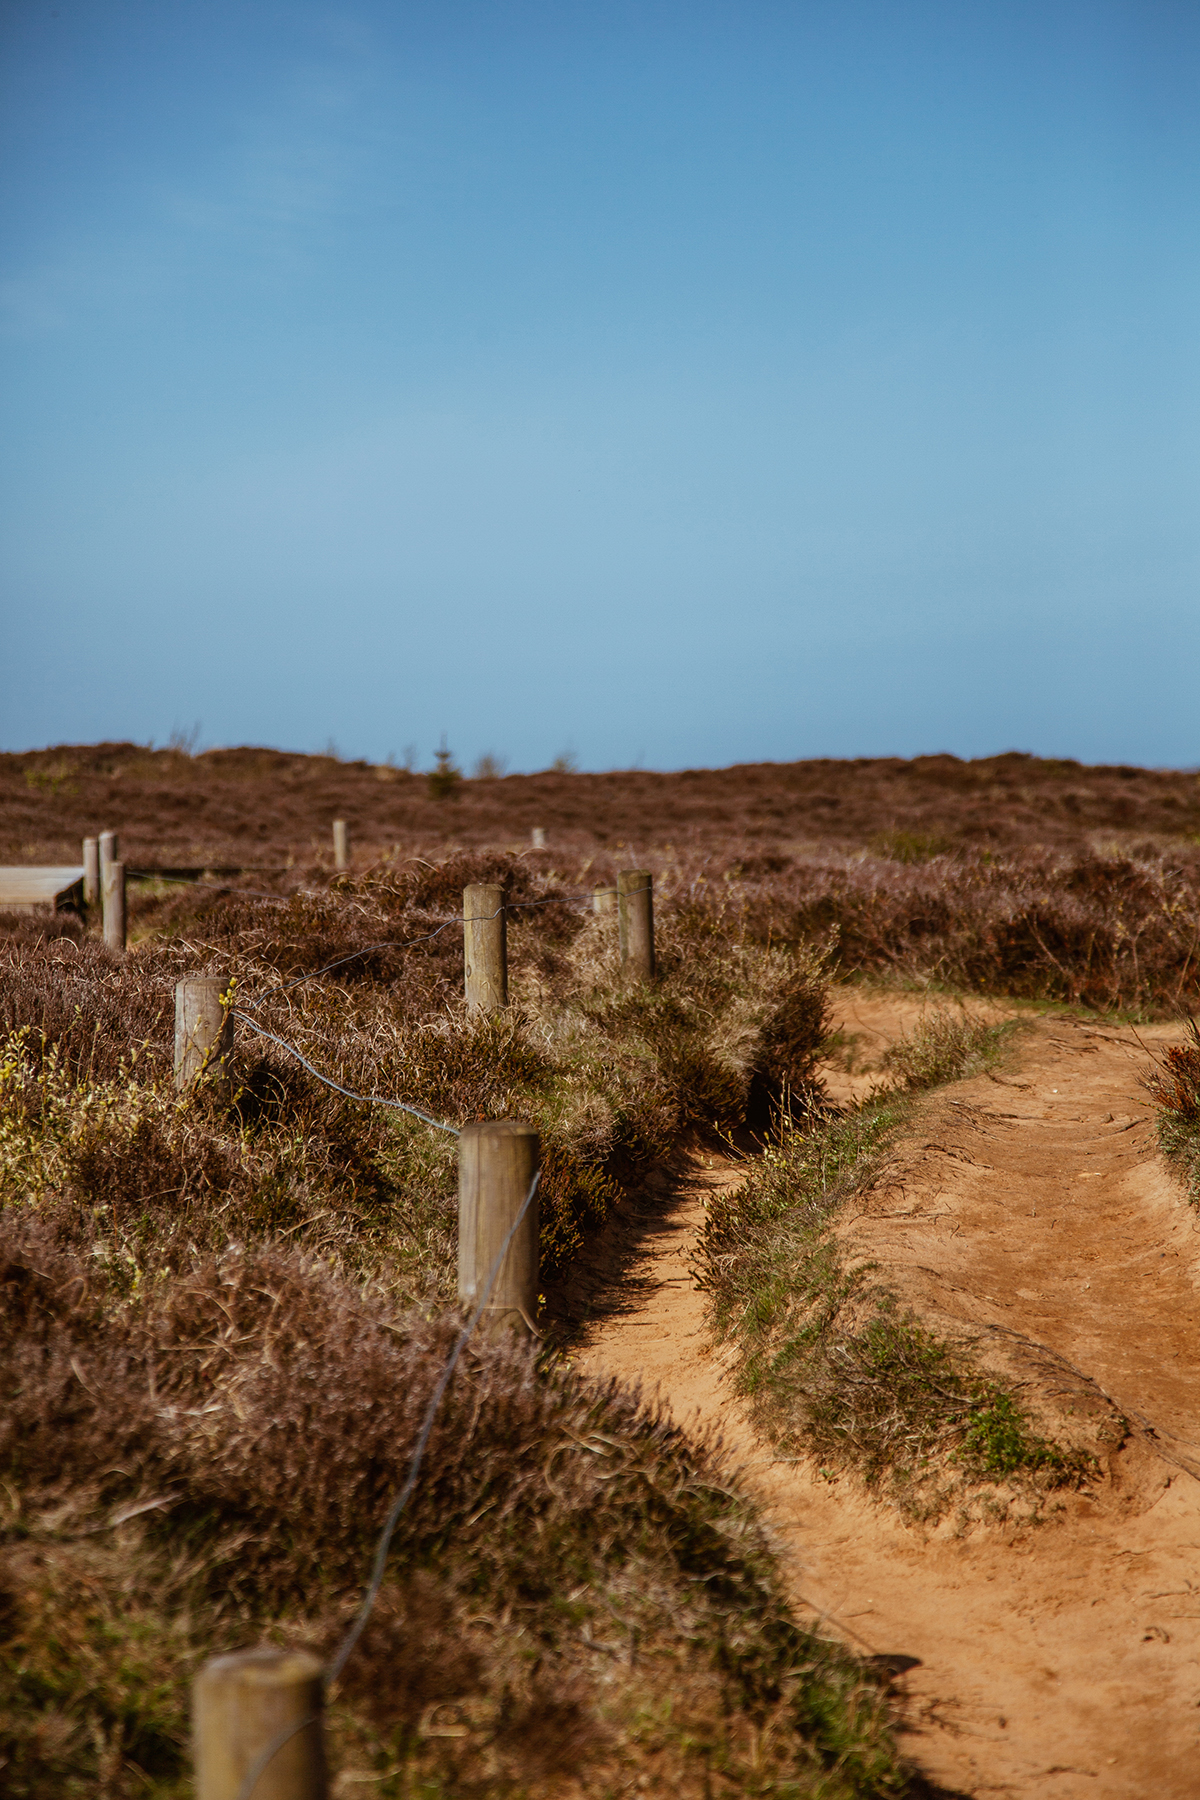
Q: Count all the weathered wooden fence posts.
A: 11